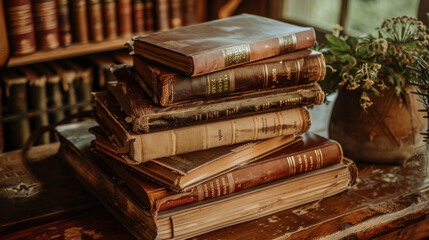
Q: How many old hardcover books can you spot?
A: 7